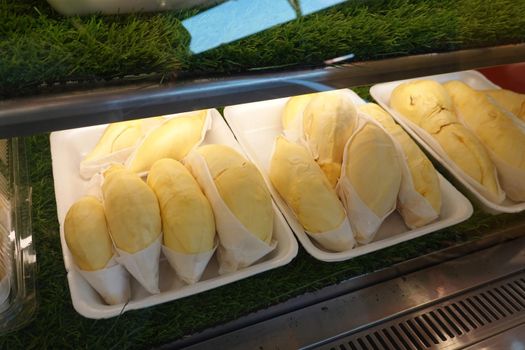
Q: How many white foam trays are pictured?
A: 3